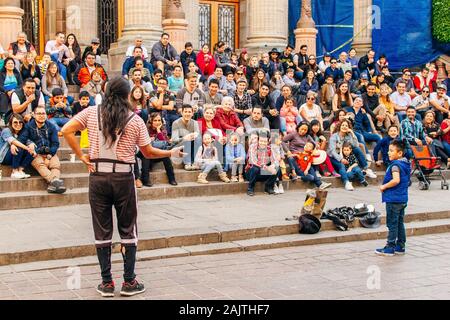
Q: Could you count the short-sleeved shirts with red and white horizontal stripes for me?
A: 1